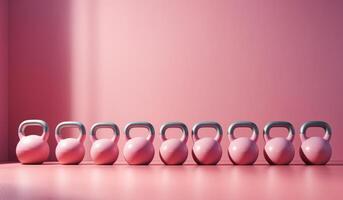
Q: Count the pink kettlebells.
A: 9